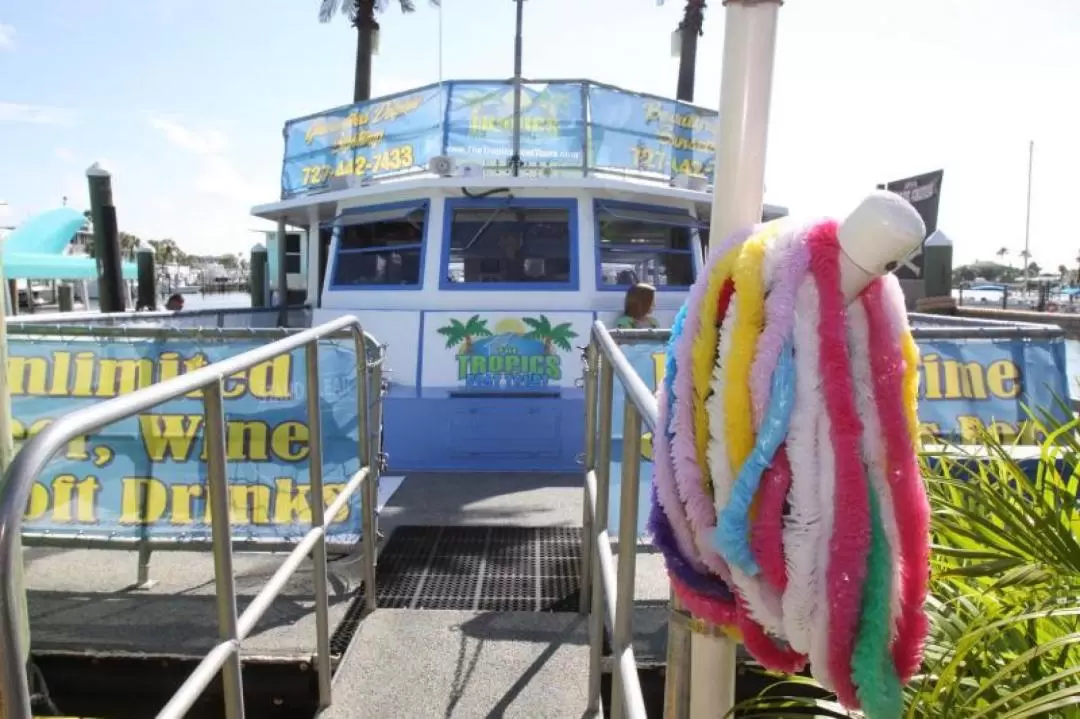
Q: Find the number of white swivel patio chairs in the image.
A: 0